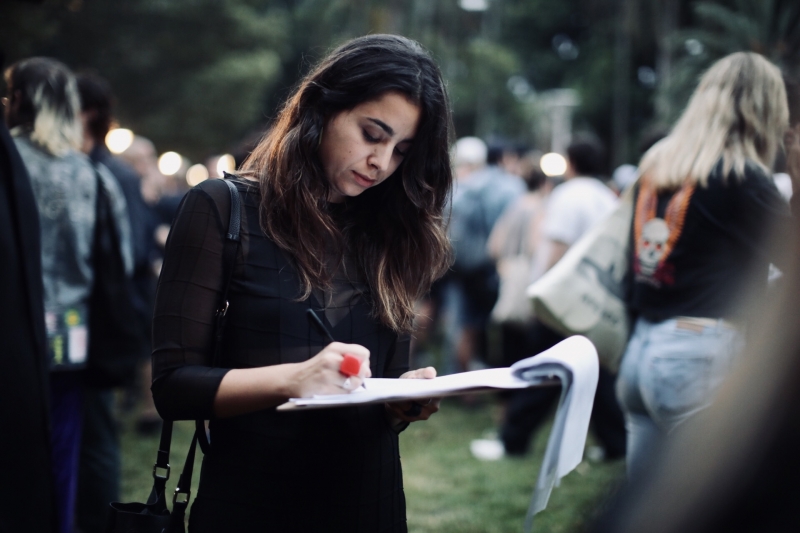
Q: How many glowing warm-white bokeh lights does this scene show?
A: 5